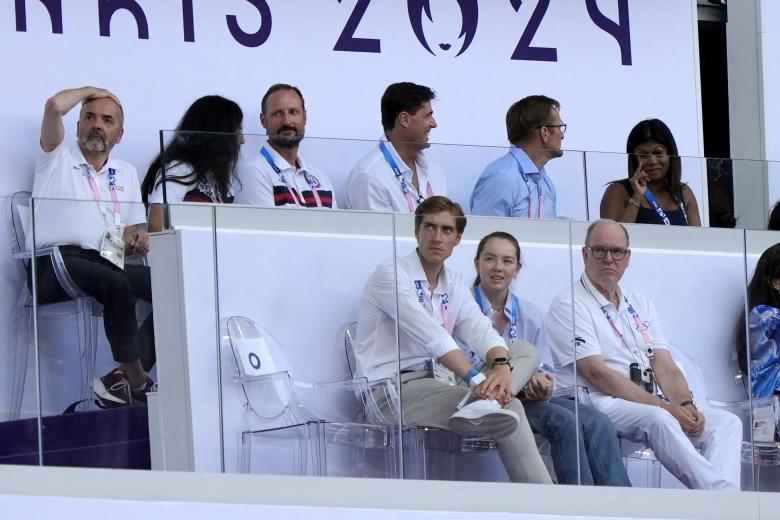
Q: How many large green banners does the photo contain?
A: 0